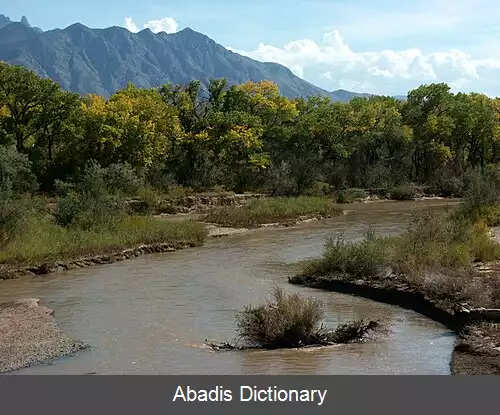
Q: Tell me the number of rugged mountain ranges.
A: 1